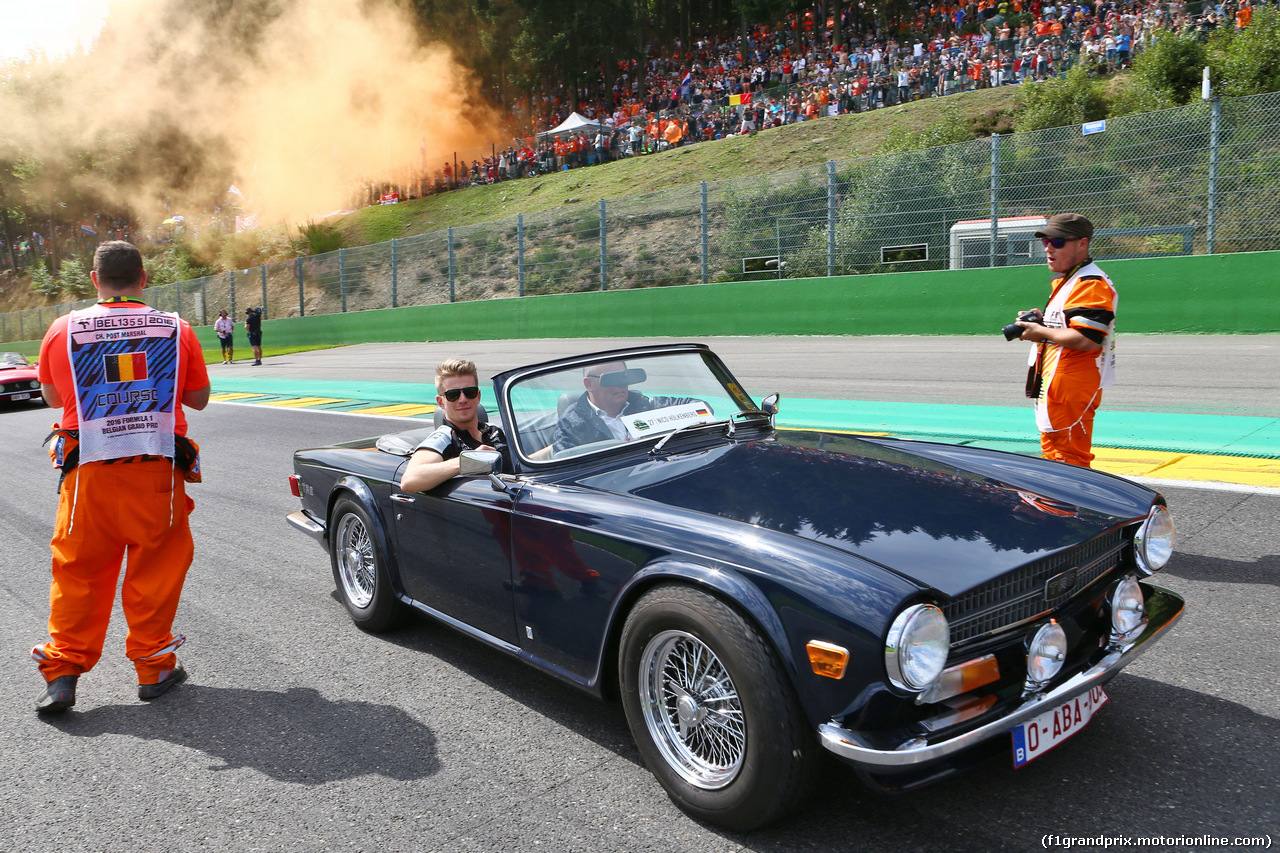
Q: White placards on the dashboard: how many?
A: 1